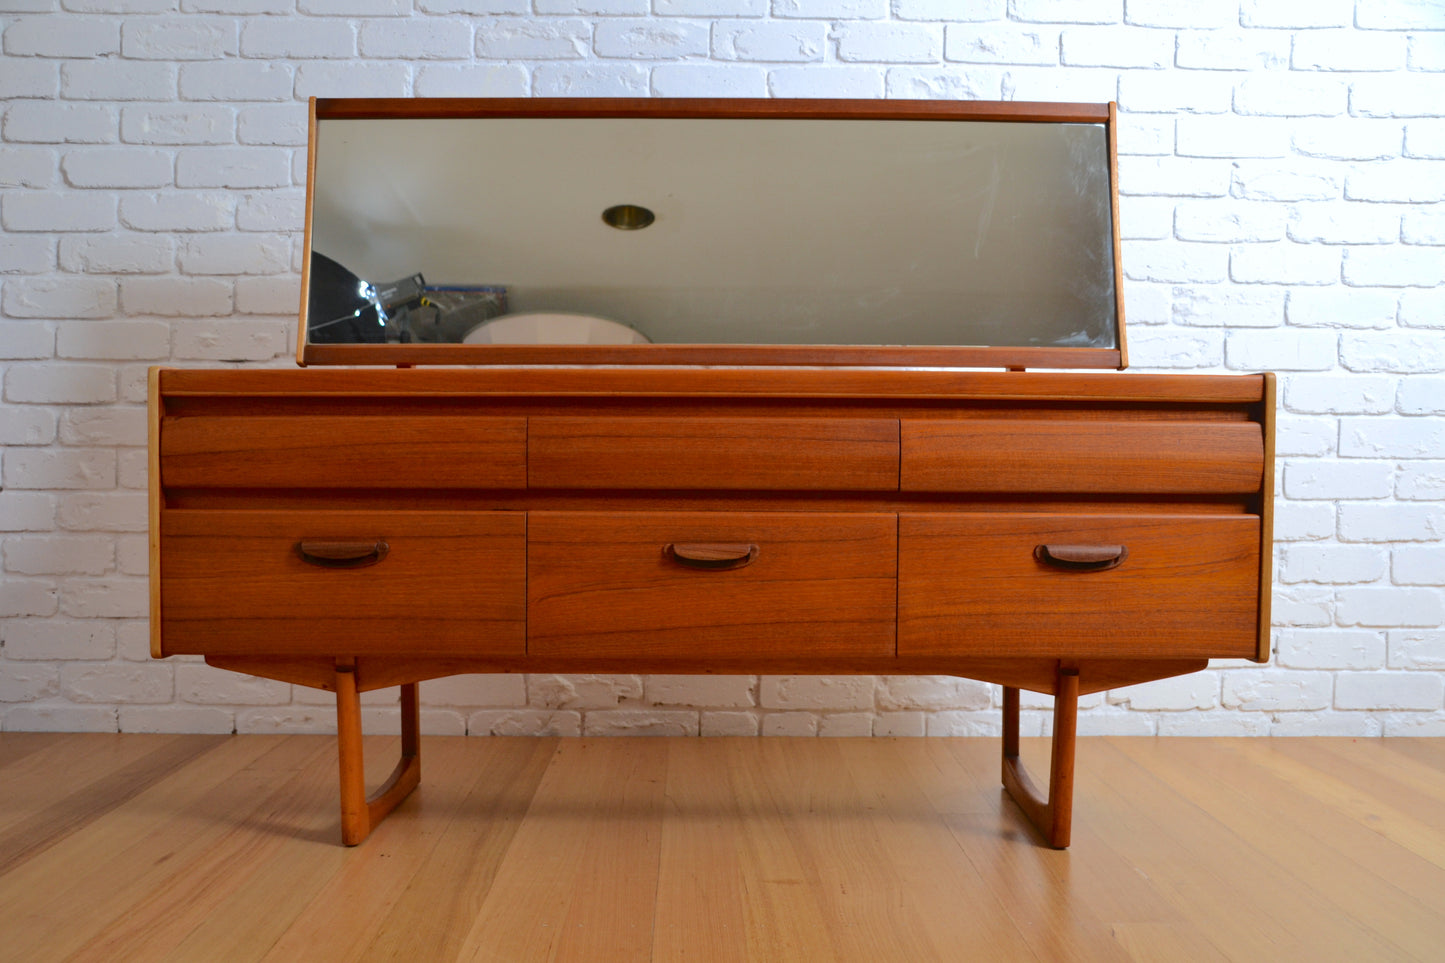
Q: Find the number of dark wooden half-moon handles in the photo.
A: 3